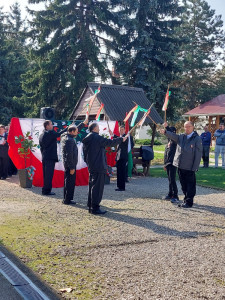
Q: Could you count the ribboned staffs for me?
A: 6